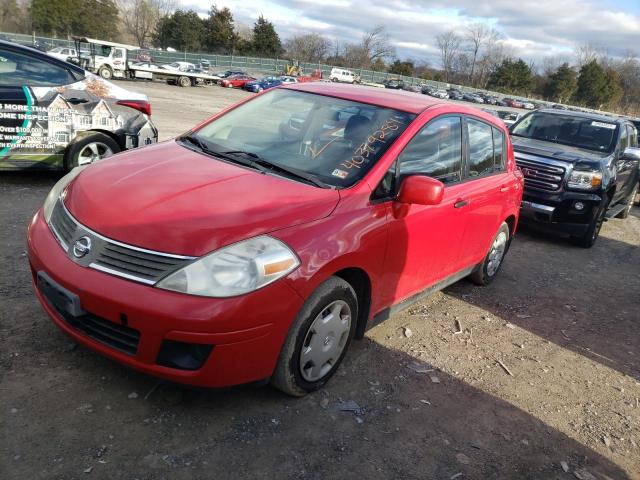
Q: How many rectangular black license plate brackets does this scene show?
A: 1